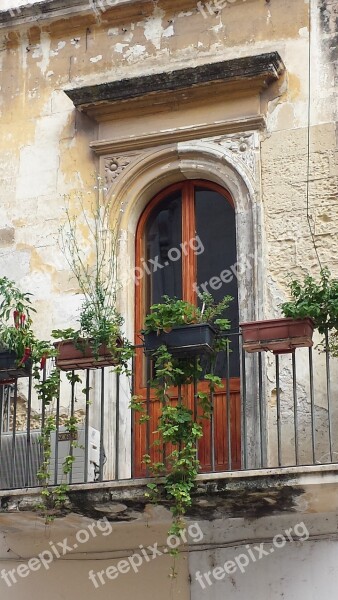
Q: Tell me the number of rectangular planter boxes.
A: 4